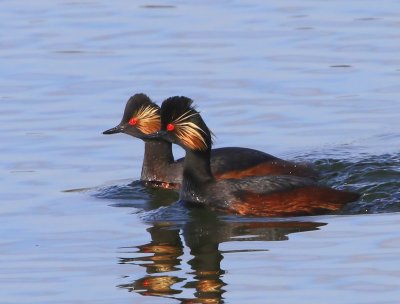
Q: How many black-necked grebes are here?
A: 2